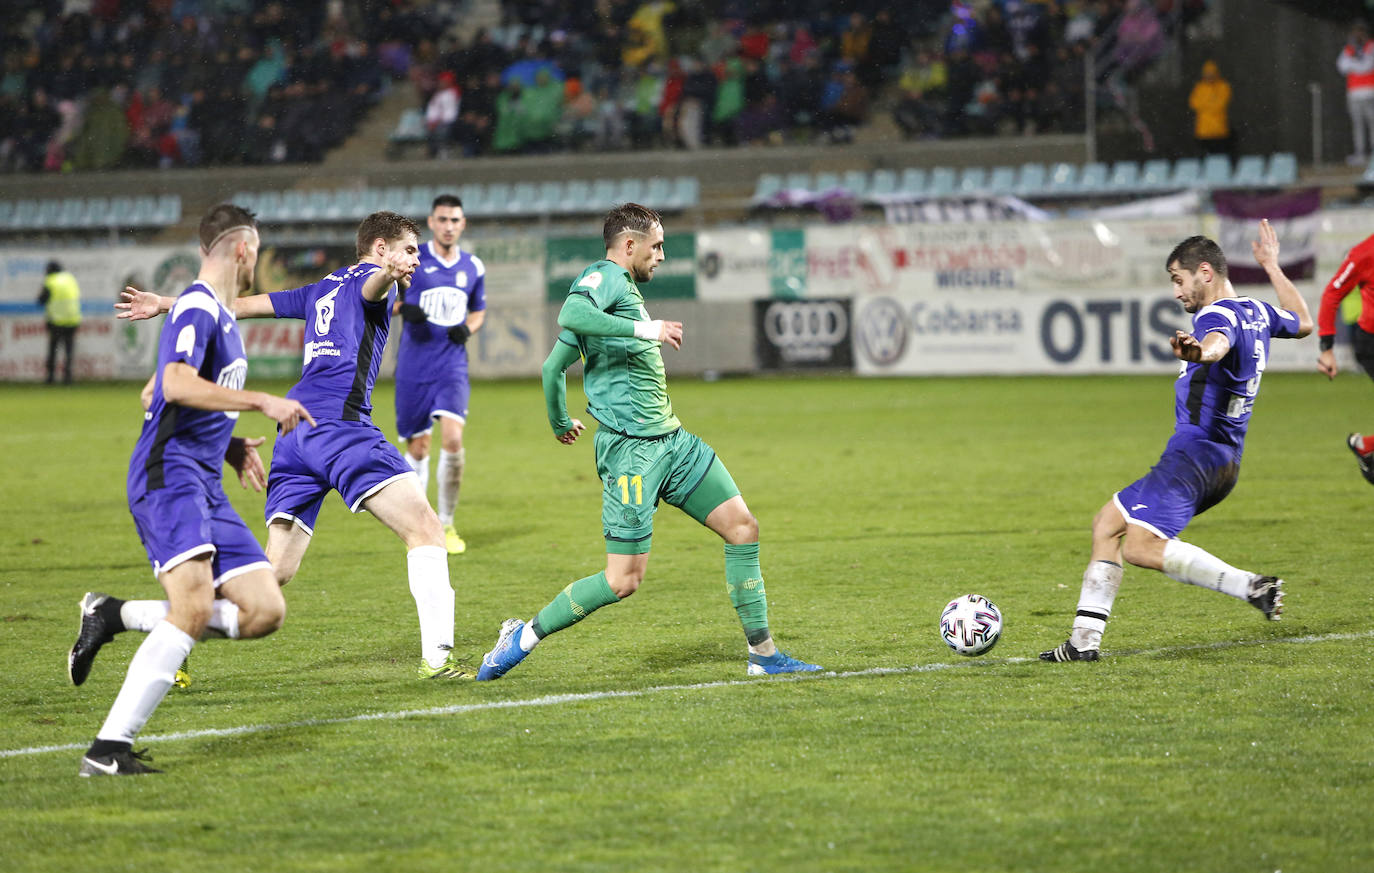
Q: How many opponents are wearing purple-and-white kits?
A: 4